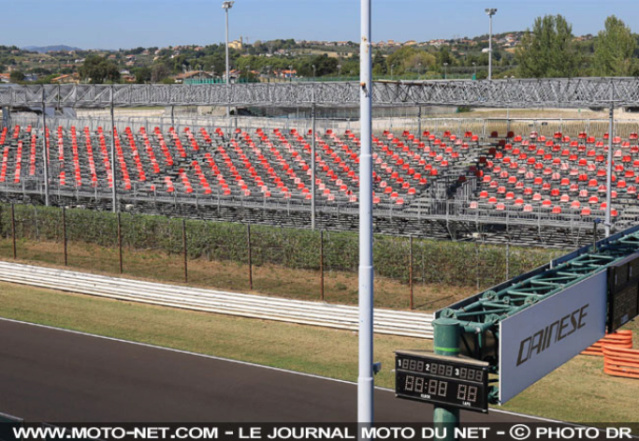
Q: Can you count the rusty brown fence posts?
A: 7